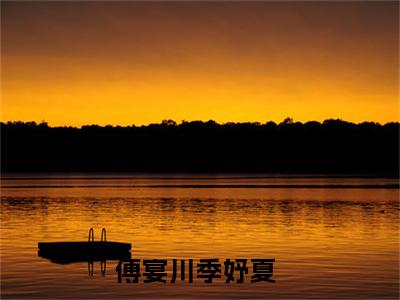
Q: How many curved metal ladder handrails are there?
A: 2